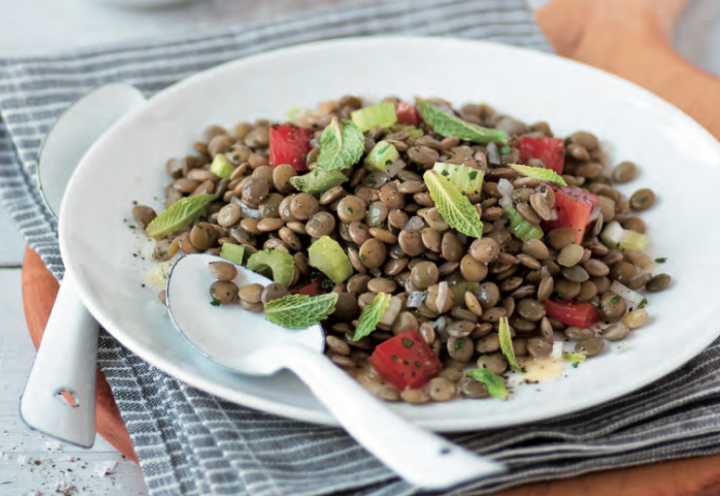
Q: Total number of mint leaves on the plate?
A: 9